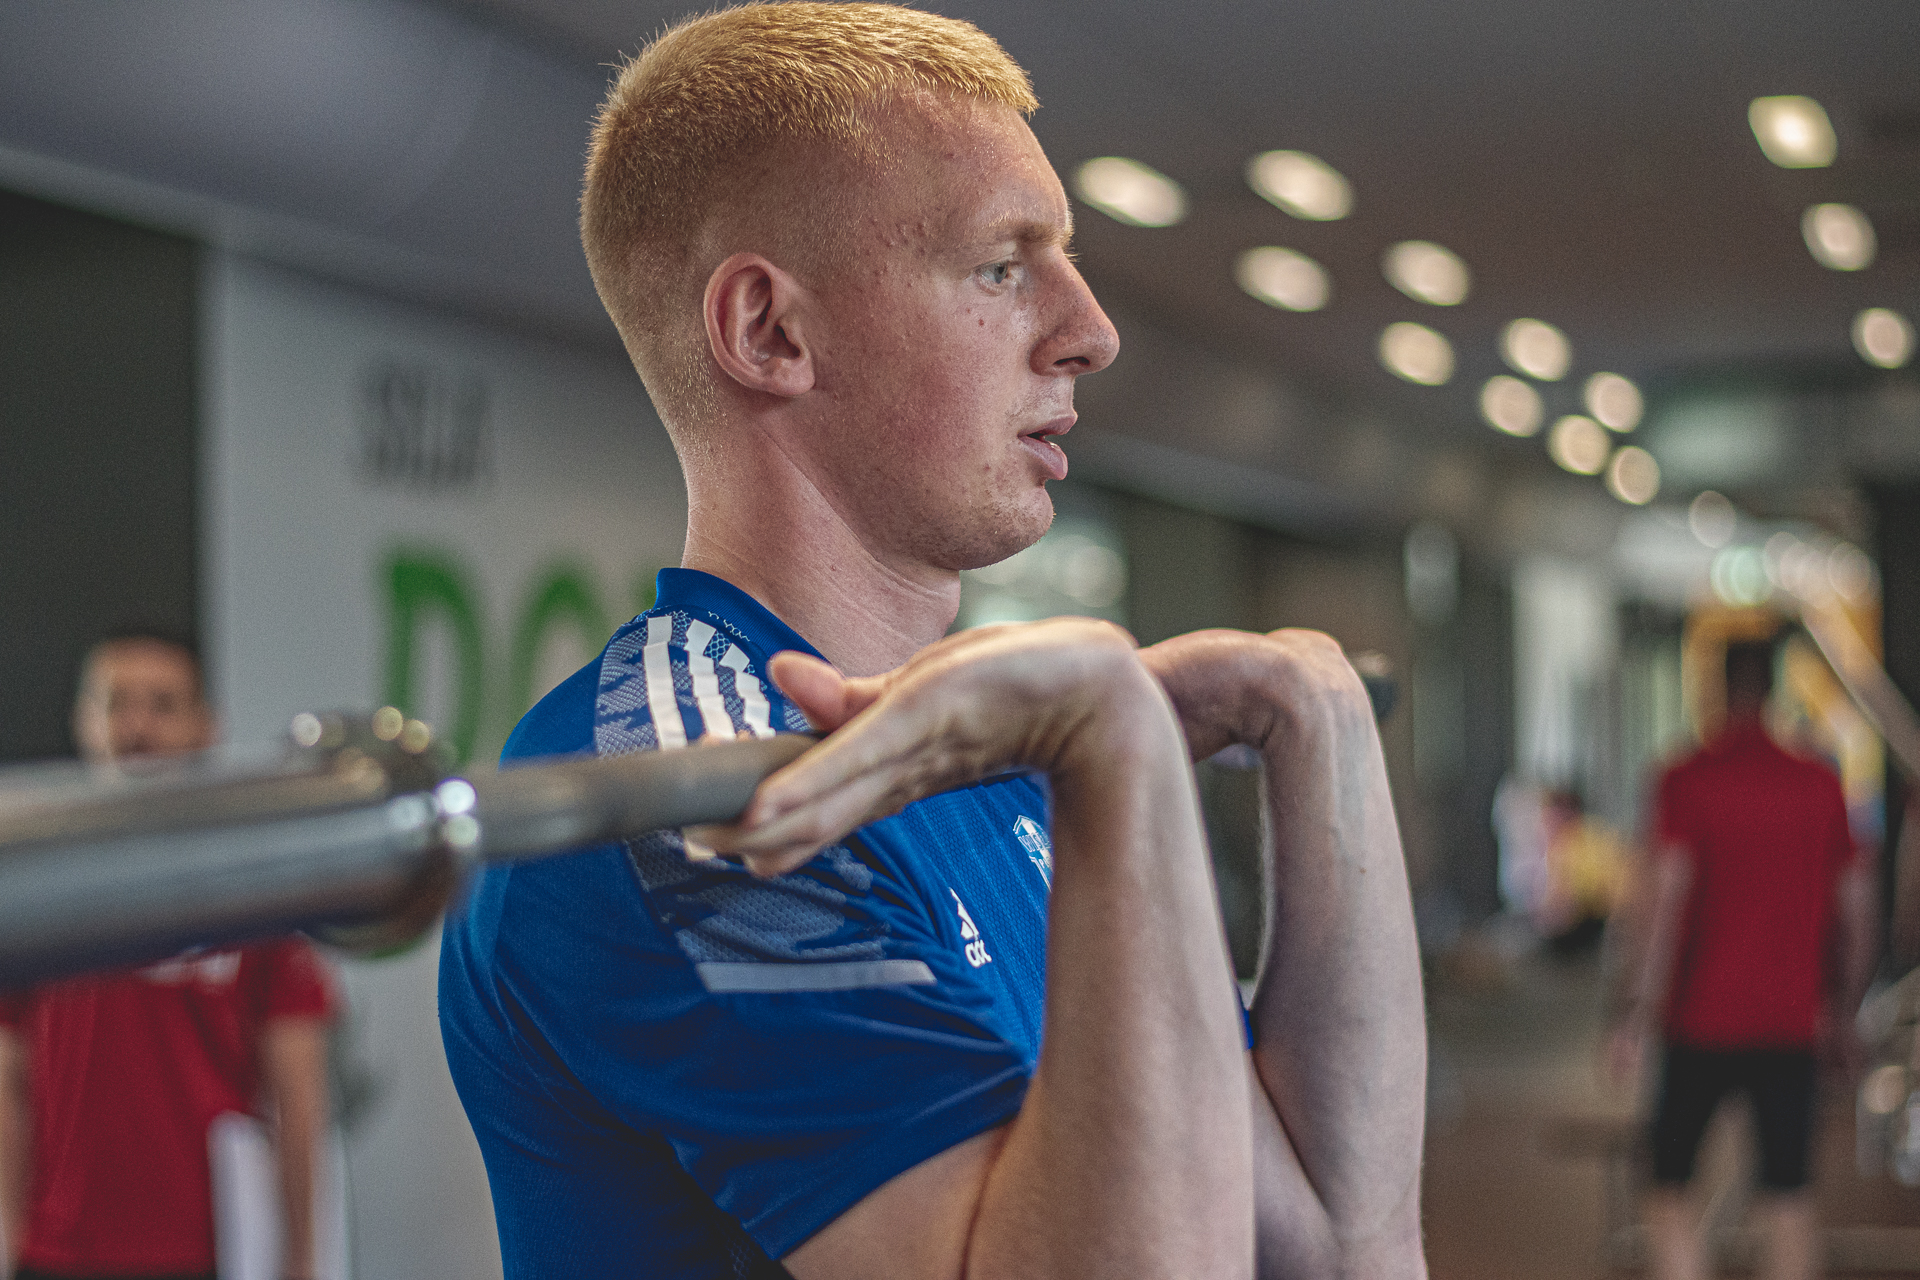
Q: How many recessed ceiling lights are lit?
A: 13